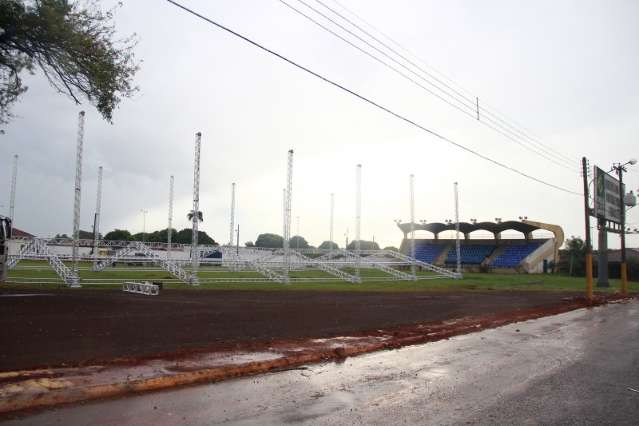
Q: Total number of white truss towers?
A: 12